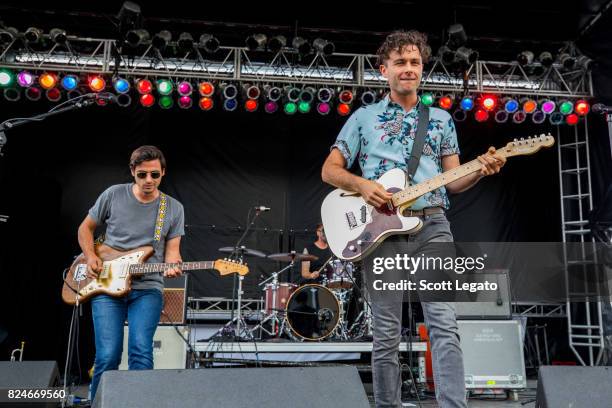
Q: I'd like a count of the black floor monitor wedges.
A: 3